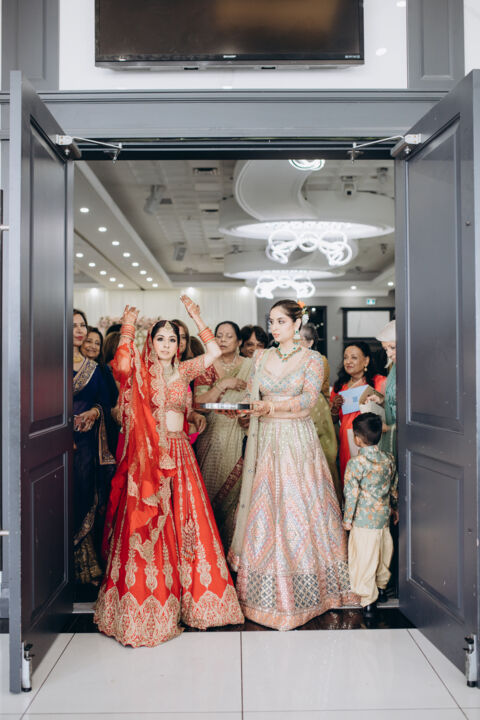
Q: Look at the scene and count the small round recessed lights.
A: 15